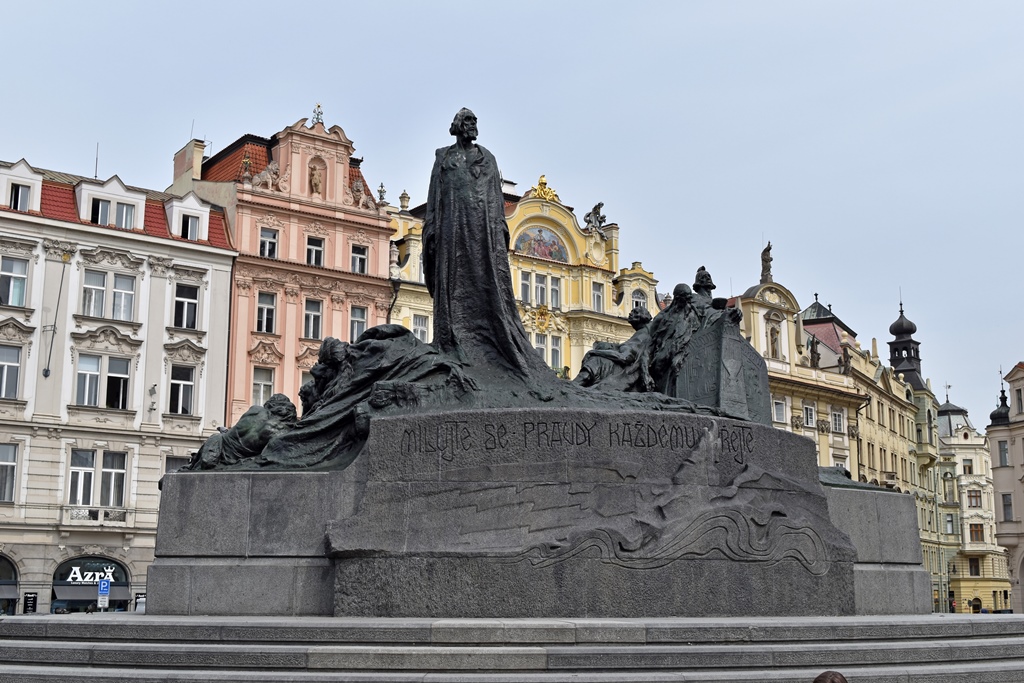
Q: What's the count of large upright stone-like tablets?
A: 1